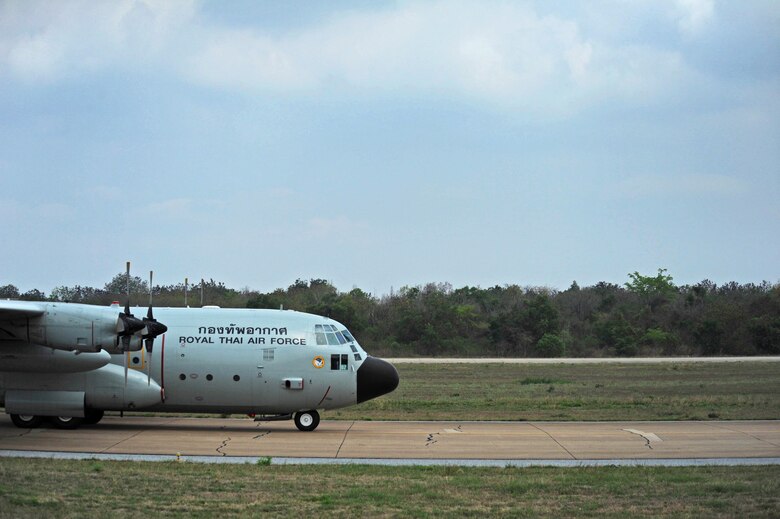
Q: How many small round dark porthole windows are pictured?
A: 4